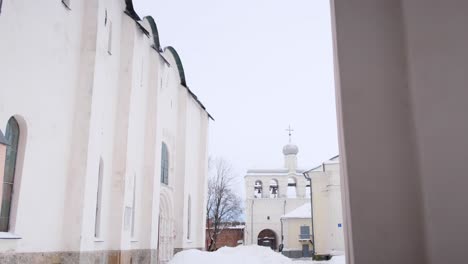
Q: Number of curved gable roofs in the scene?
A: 3